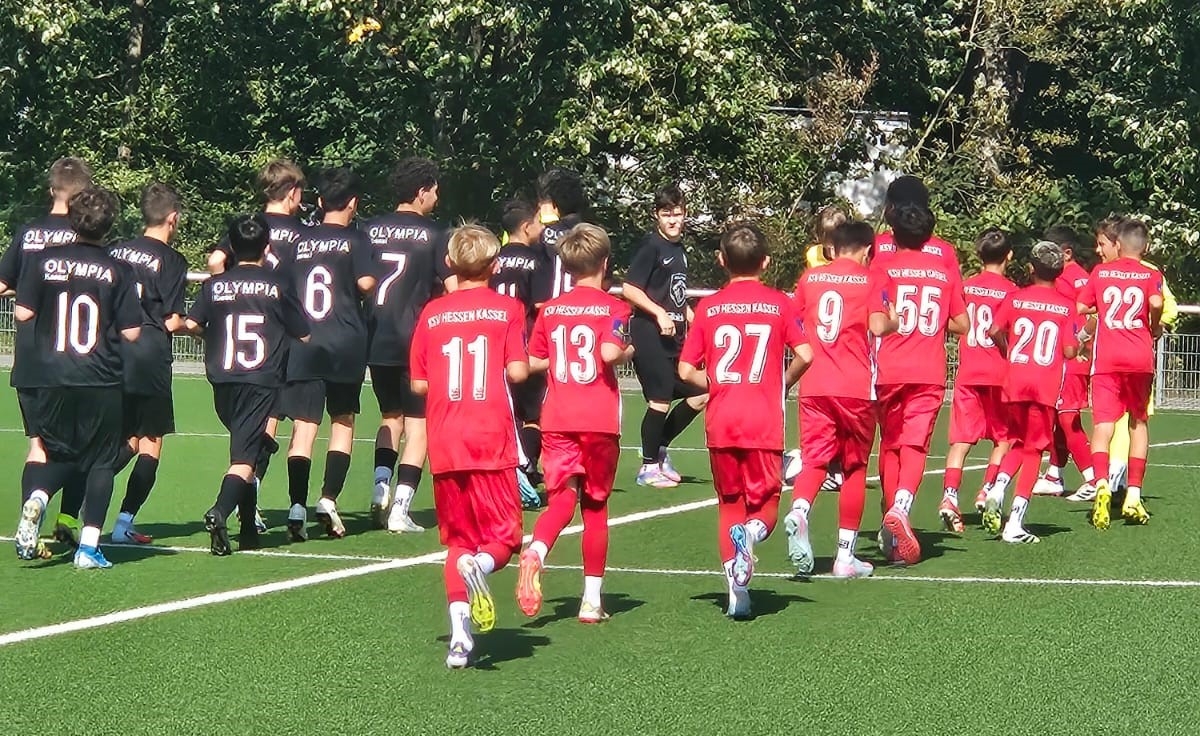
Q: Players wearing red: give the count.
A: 10